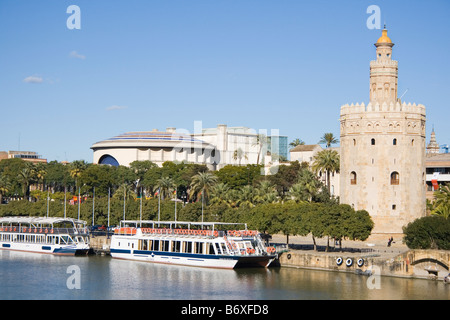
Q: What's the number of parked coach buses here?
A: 0